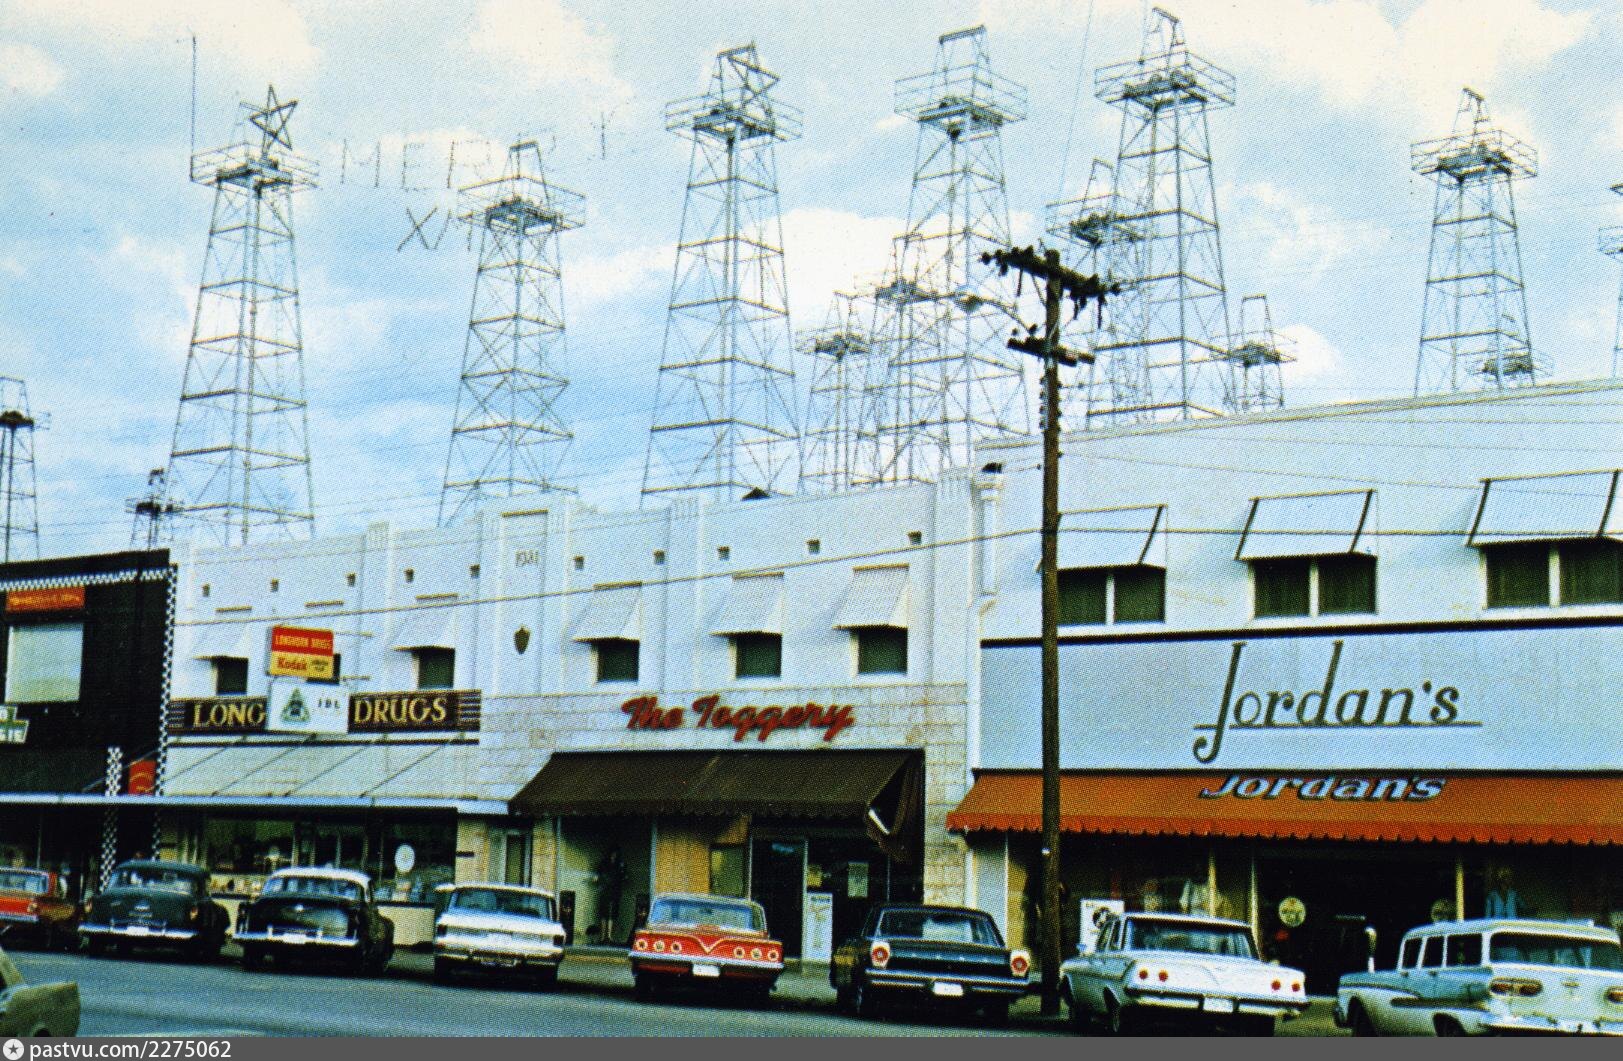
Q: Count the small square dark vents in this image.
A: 10